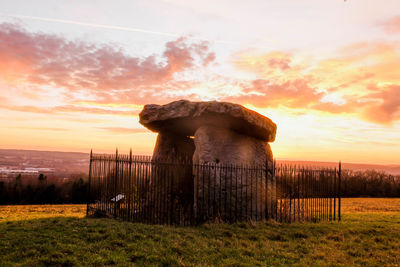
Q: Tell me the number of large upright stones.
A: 2